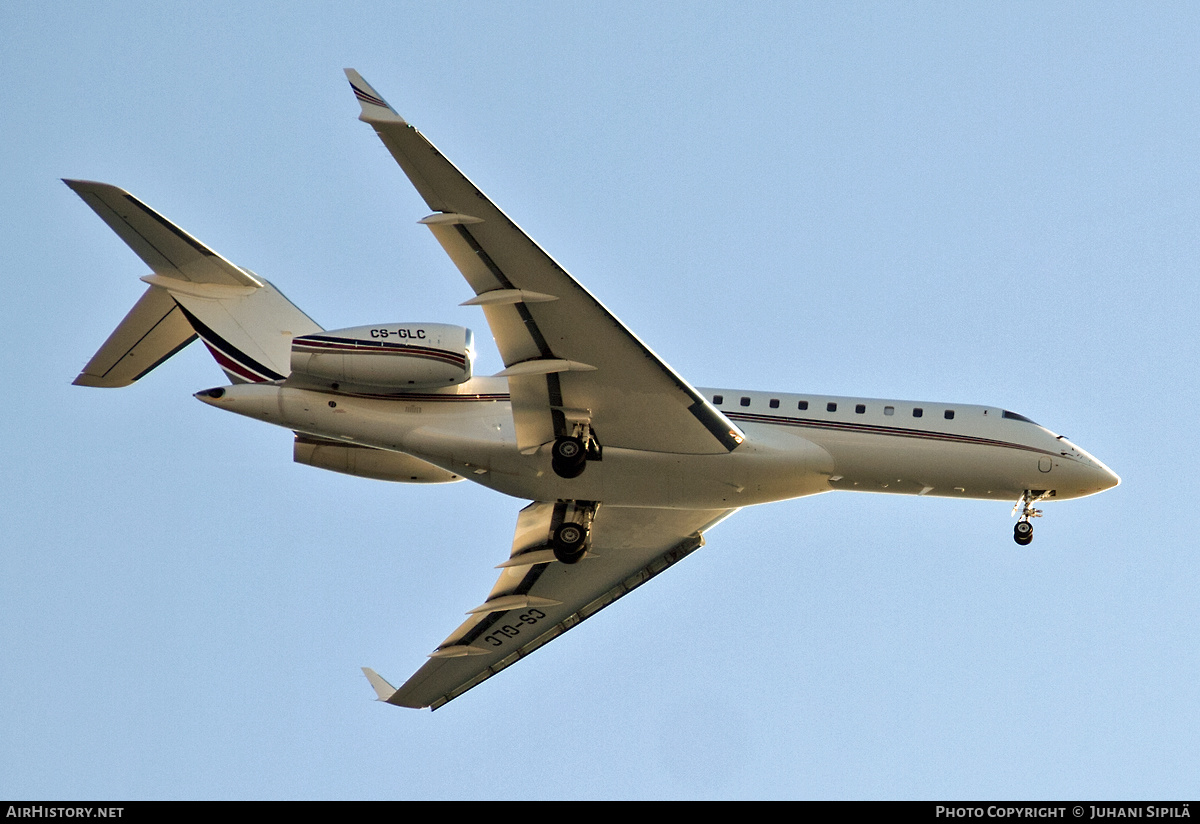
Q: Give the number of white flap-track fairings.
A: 6